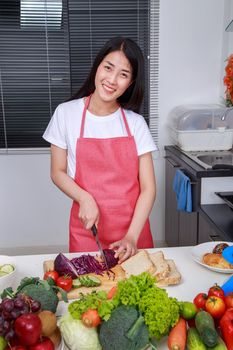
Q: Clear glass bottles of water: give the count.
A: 0